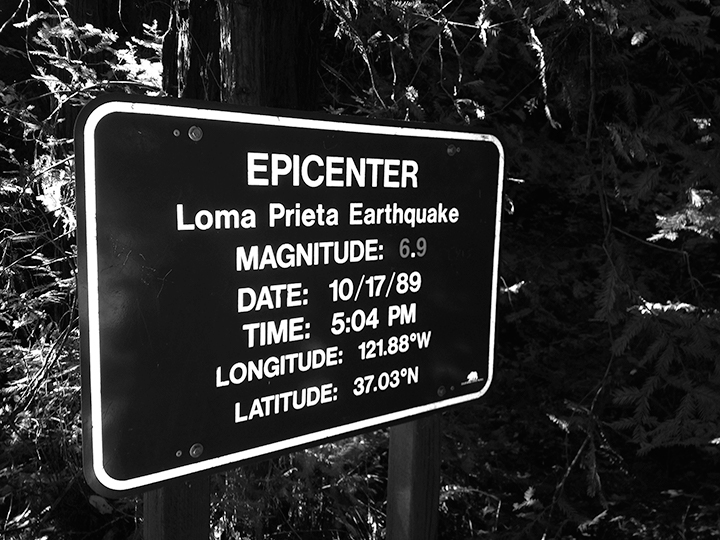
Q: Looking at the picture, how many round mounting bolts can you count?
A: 4